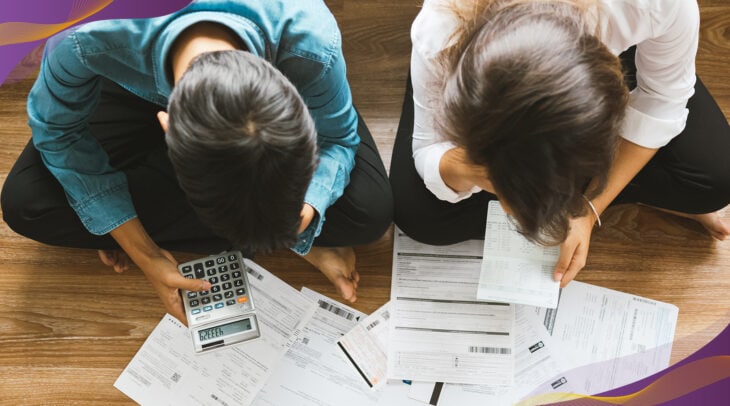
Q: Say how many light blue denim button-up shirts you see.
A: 1